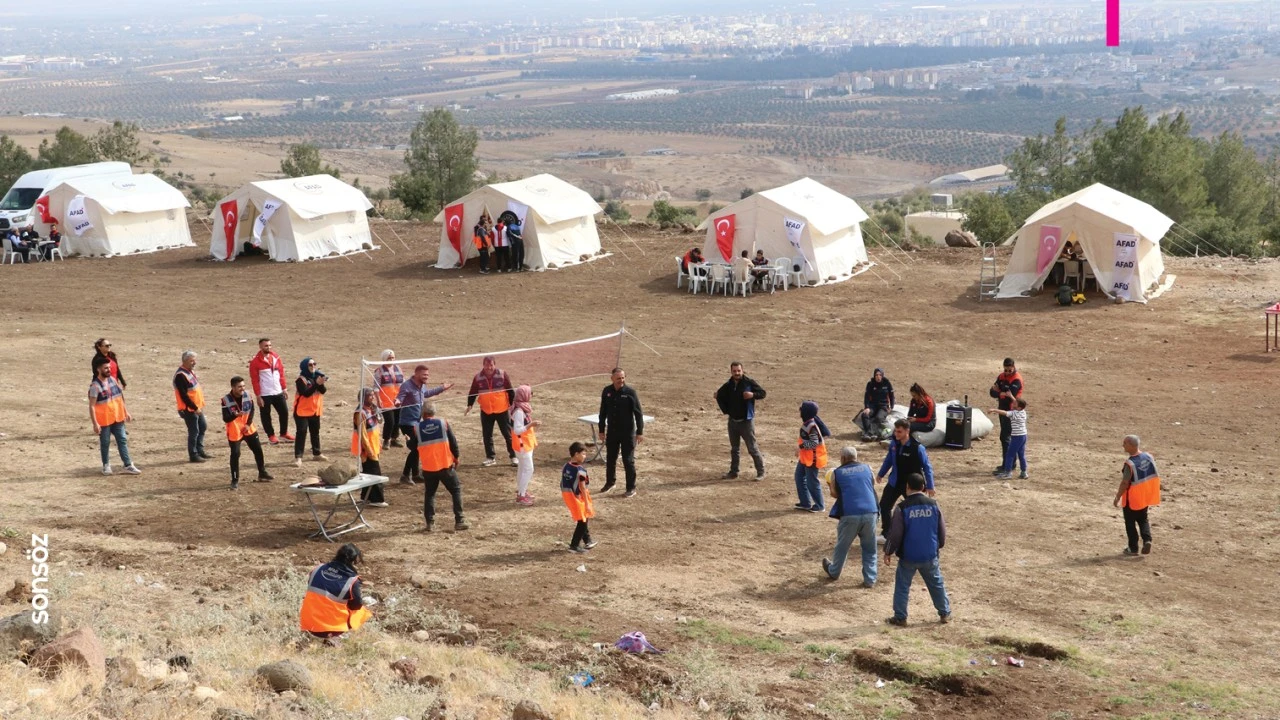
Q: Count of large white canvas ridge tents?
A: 5